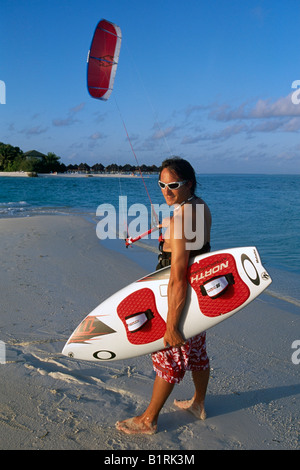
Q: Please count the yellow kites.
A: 0